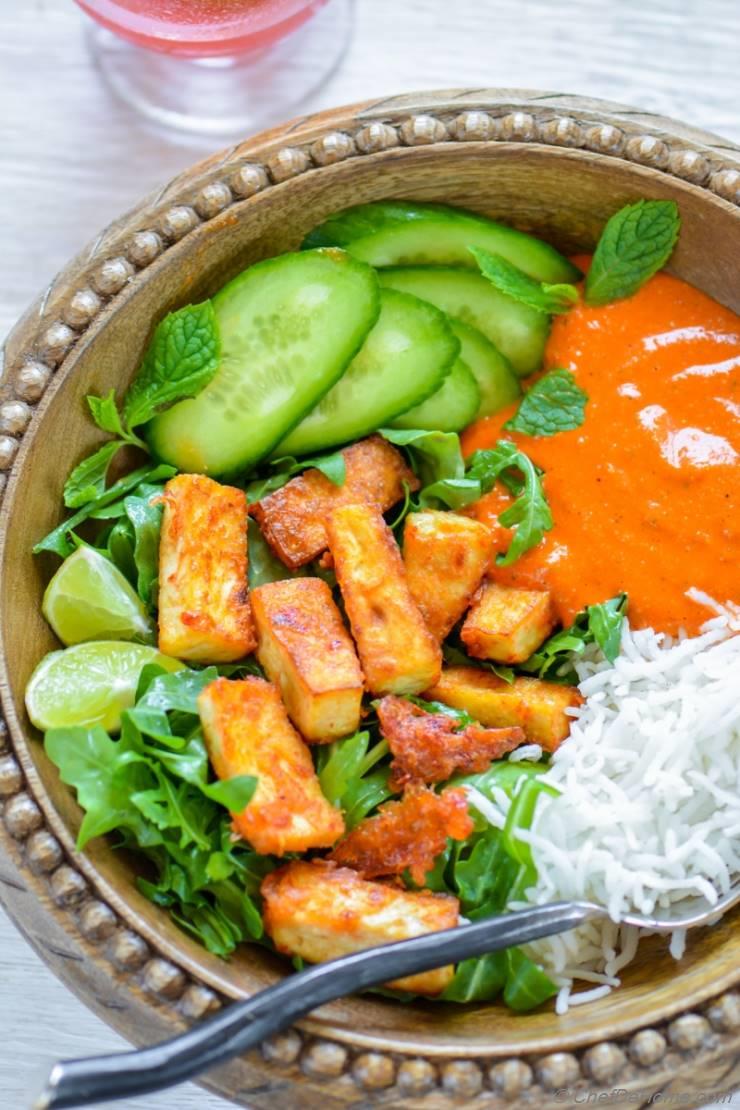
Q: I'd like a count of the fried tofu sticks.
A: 9